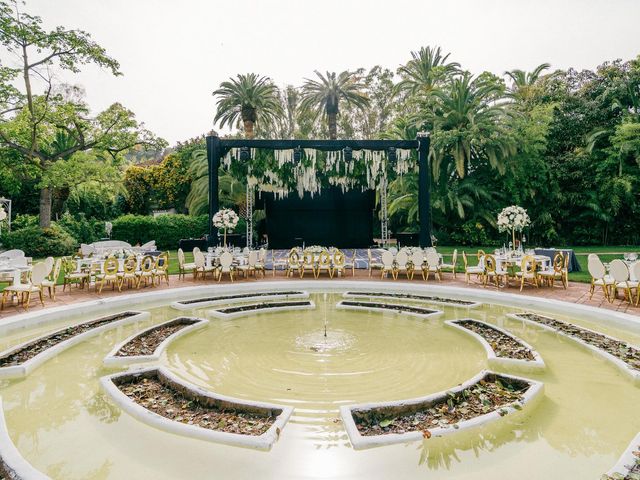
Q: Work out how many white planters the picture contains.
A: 12